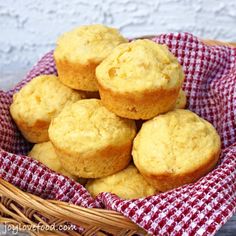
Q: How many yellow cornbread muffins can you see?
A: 8